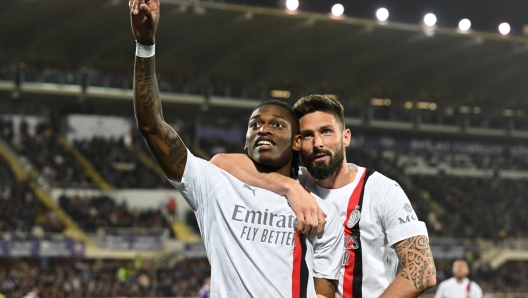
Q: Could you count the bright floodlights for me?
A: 6